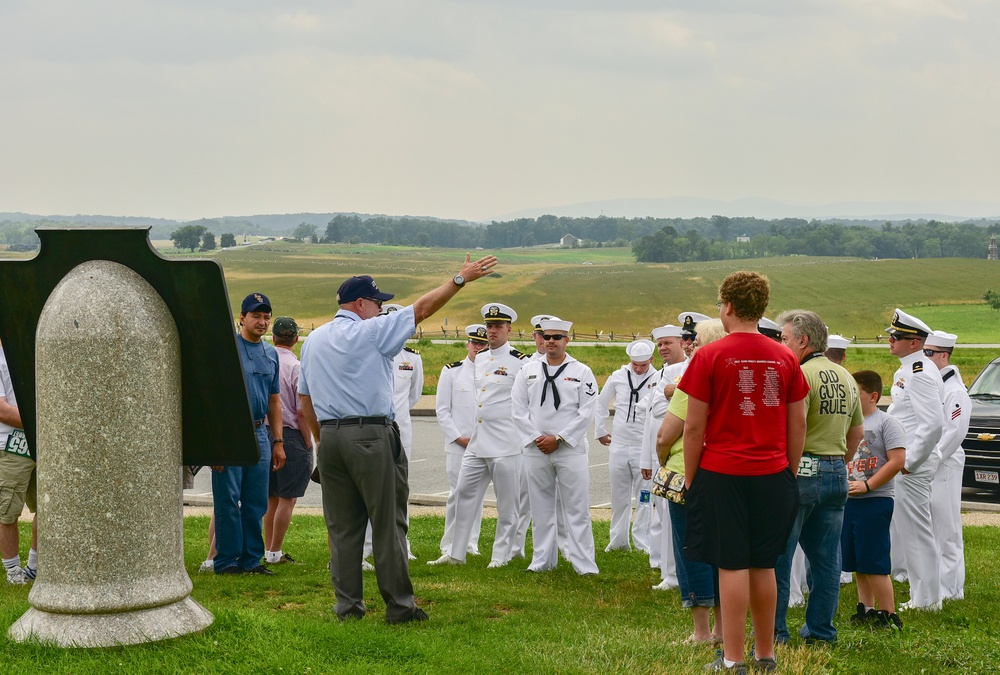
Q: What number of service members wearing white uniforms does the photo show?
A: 12